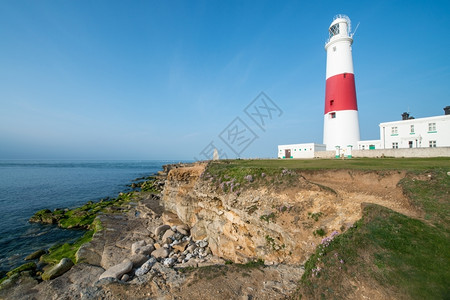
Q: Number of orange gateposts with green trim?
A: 0